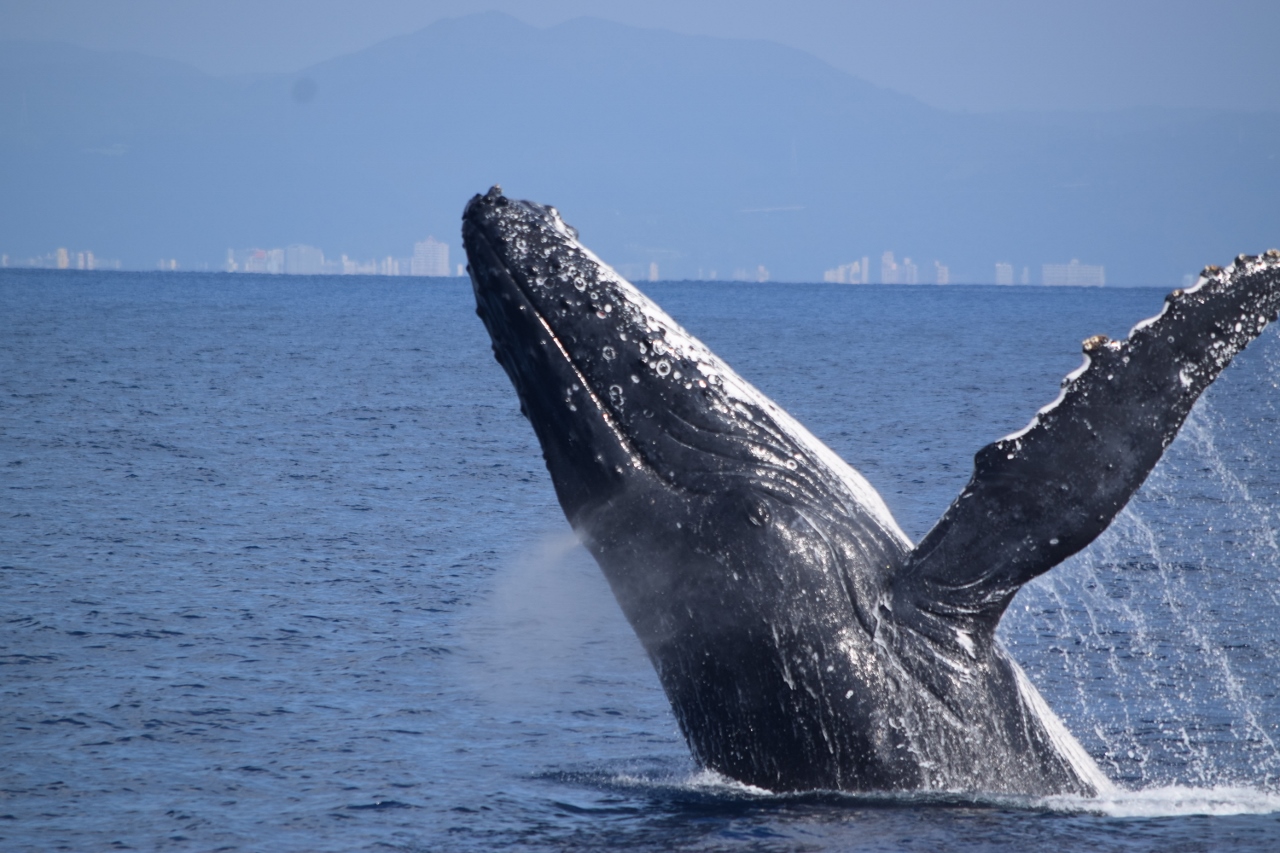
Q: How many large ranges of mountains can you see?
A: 1